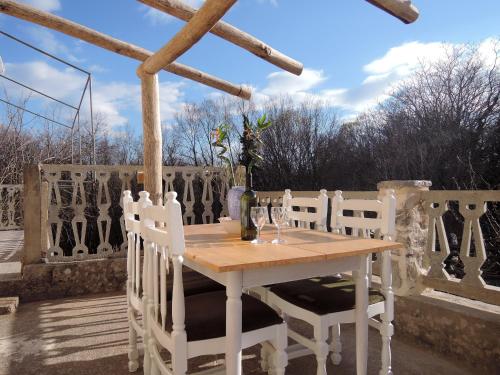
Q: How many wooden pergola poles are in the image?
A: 5